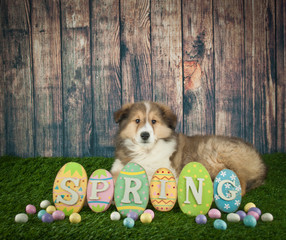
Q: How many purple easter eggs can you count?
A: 5